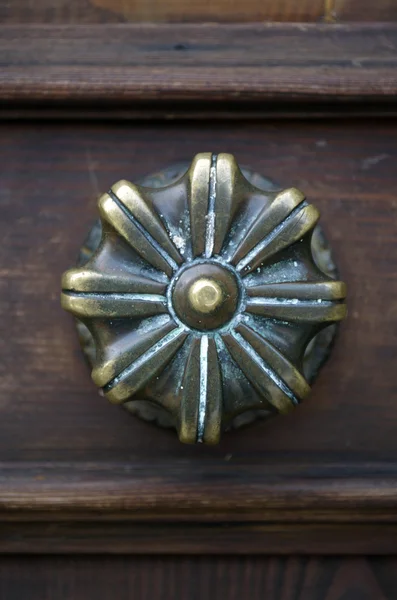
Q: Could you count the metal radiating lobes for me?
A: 8